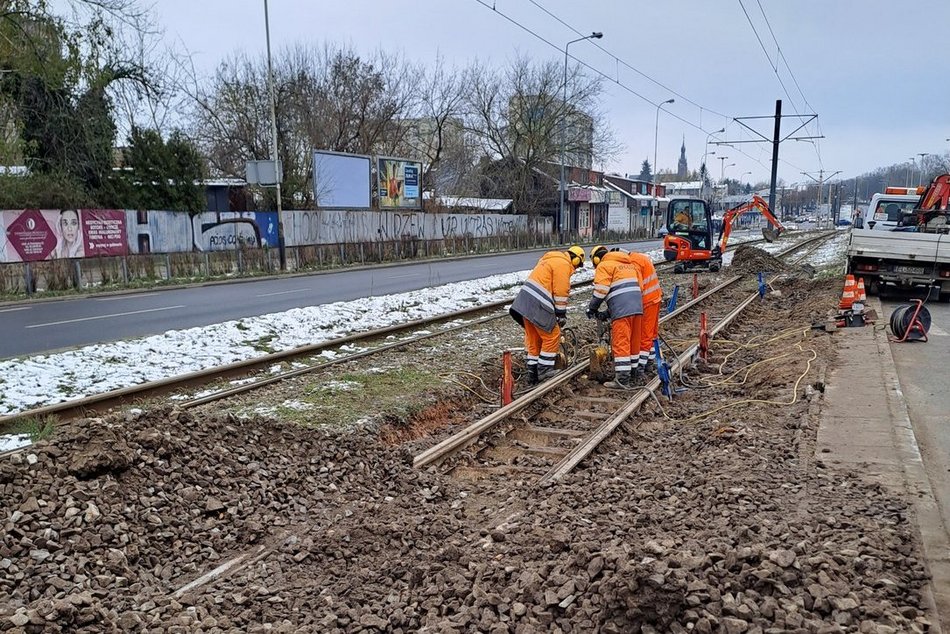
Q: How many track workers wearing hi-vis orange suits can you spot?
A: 3